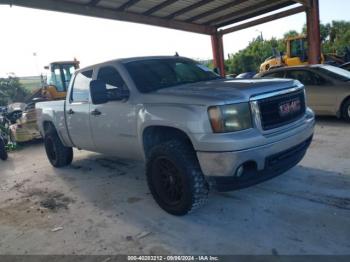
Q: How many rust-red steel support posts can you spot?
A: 2